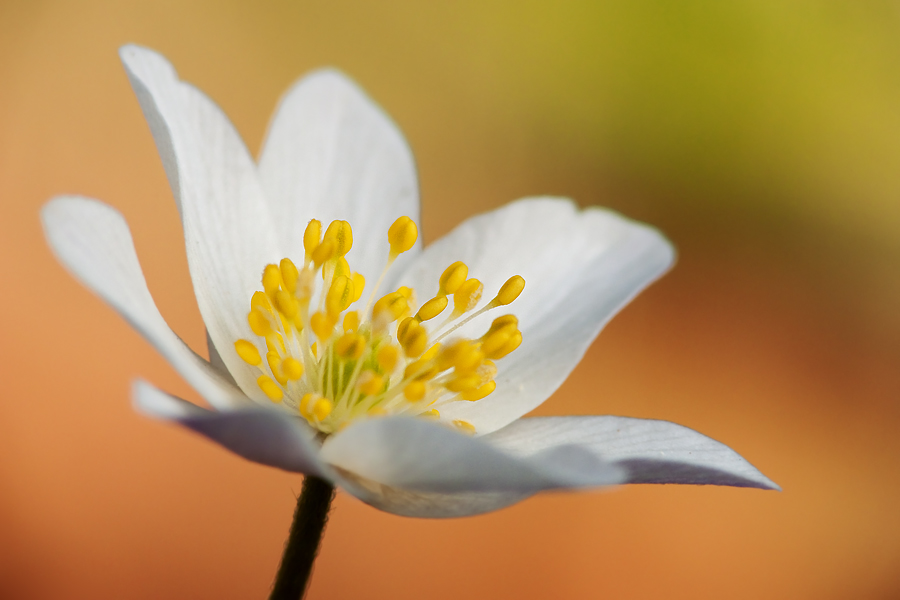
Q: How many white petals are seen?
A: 7